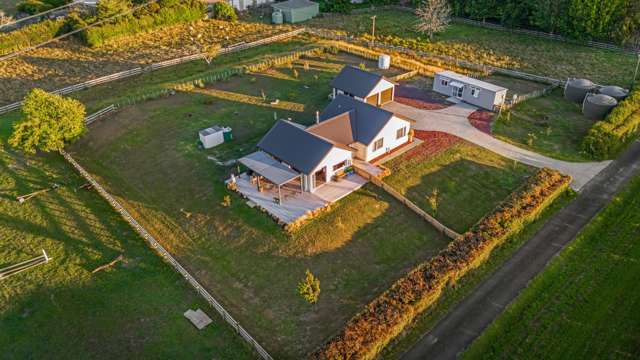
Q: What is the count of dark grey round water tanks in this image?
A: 3